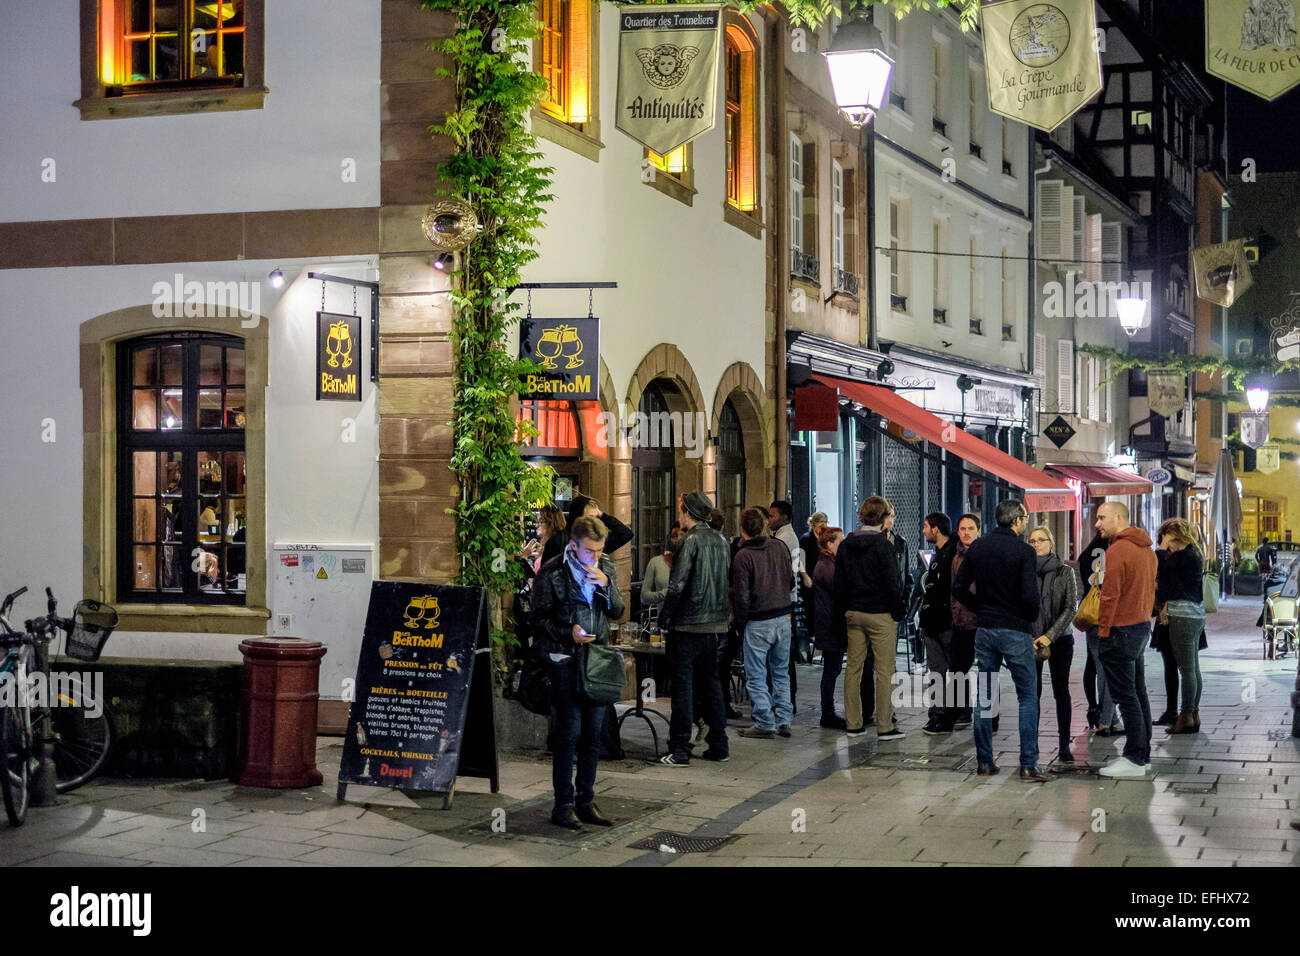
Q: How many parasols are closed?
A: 1